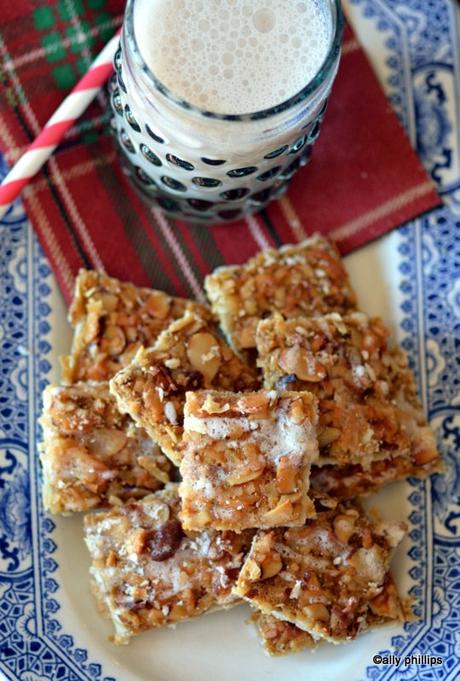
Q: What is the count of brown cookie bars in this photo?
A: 10